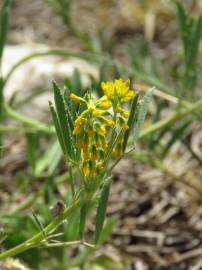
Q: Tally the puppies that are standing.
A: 0